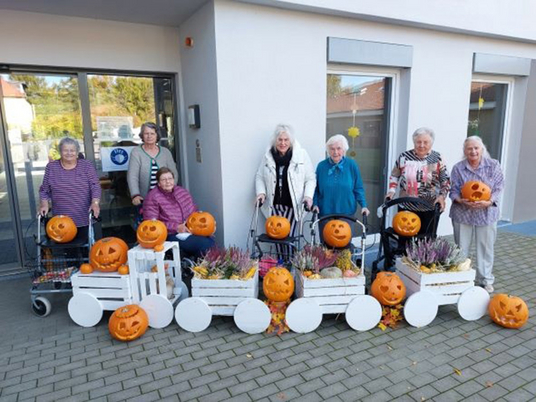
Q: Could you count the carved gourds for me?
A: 12